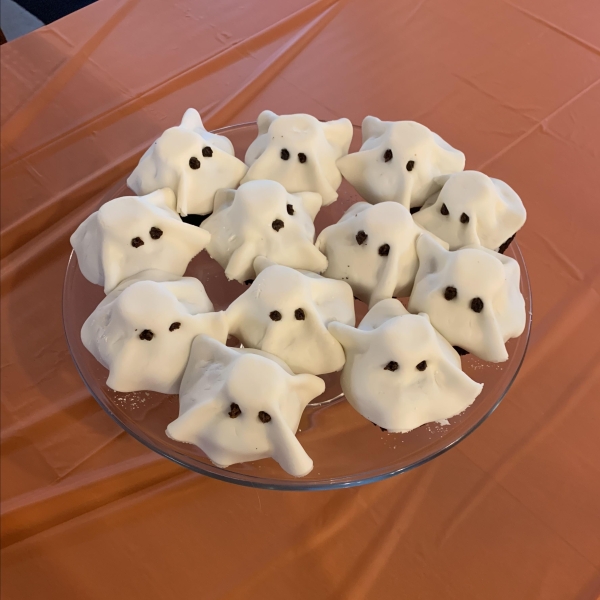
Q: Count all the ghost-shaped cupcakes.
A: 12